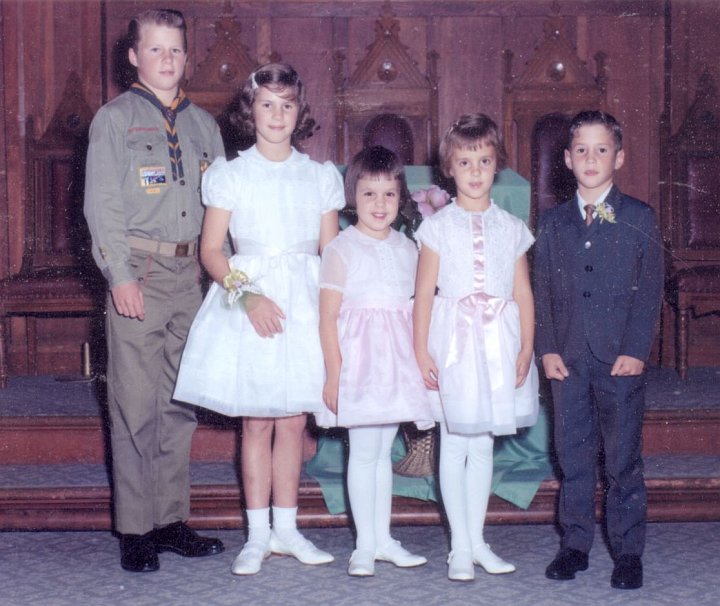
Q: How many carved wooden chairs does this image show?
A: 5